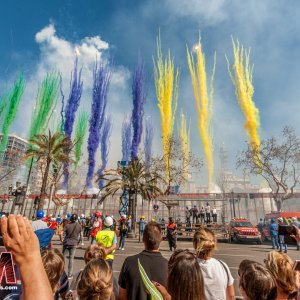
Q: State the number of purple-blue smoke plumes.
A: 6